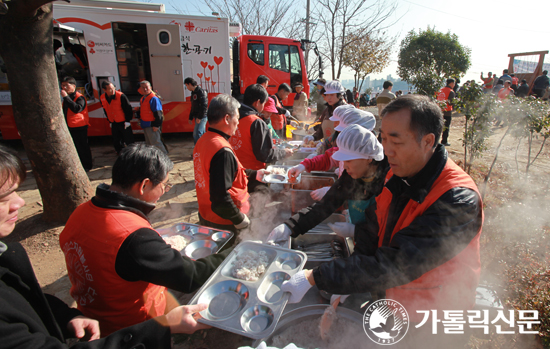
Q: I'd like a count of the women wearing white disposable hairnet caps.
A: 4